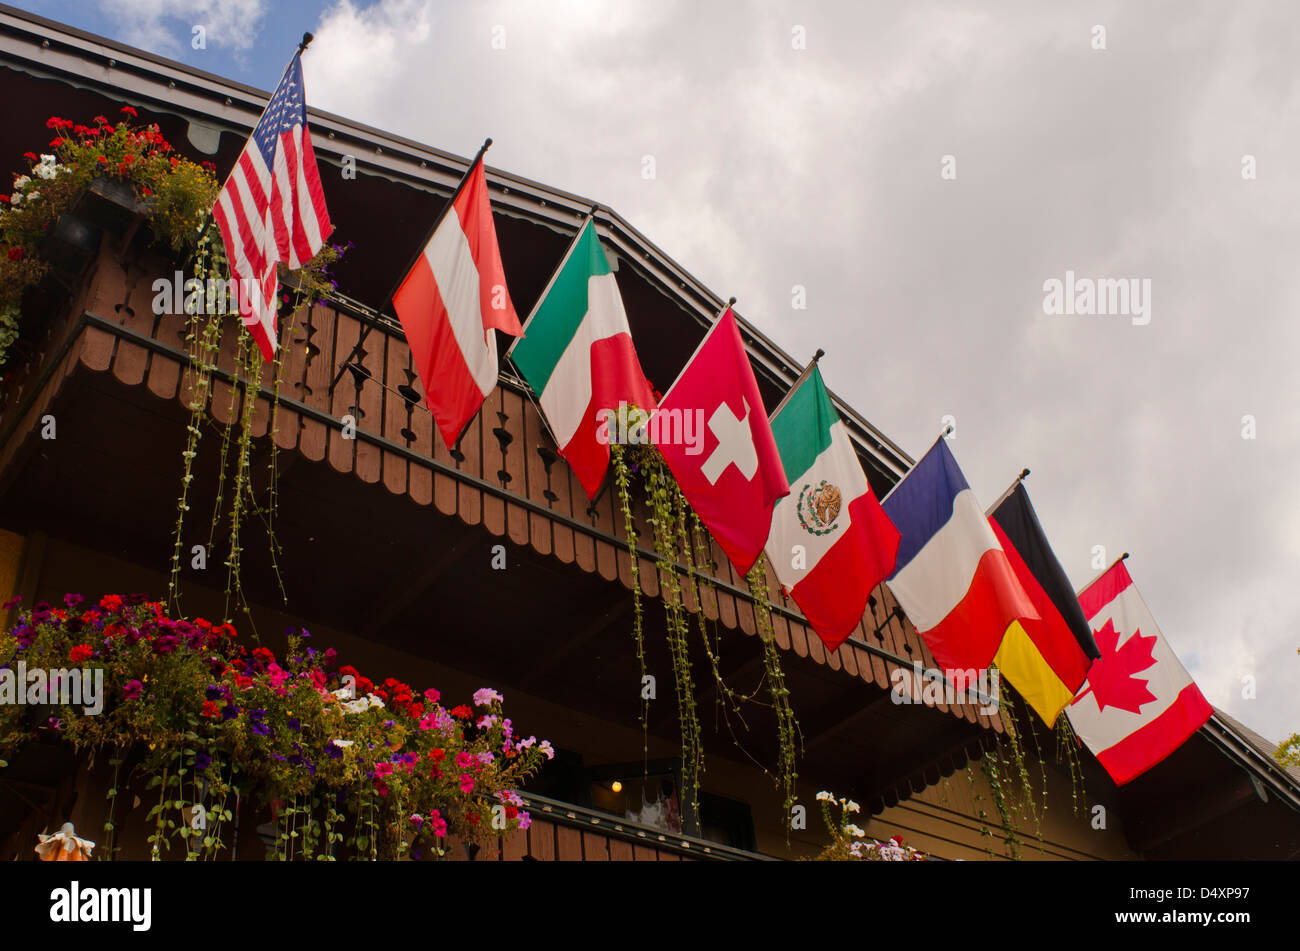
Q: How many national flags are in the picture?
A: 8